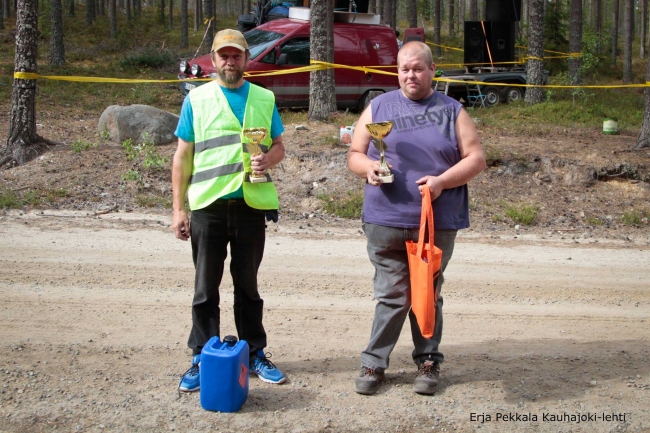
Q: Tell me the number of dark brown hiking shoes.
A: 2